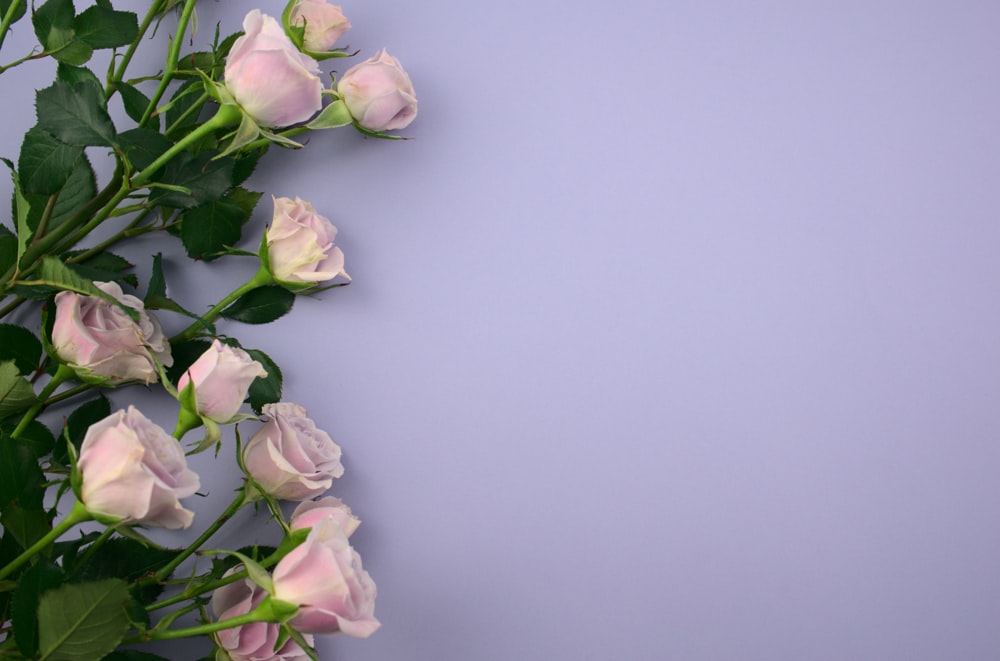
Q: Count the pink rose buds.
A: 11